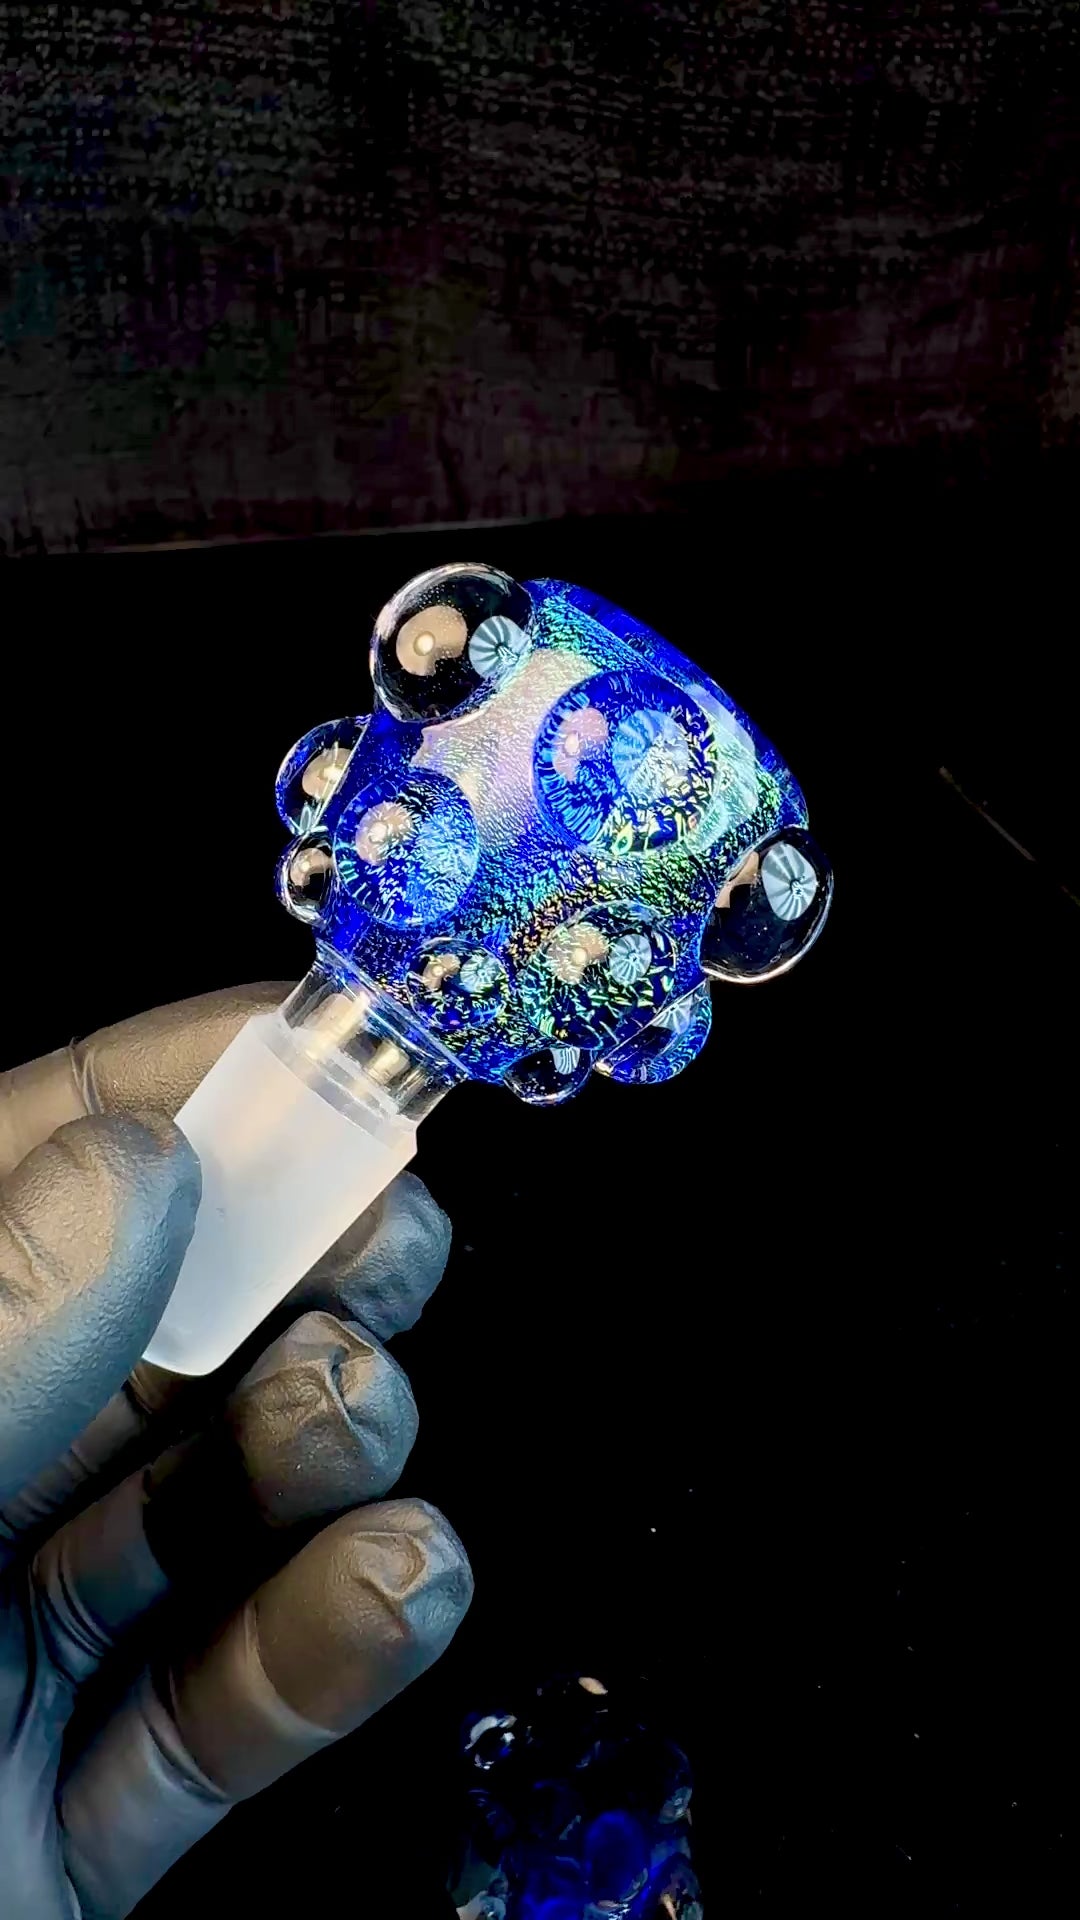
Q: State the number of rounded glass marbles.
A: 10